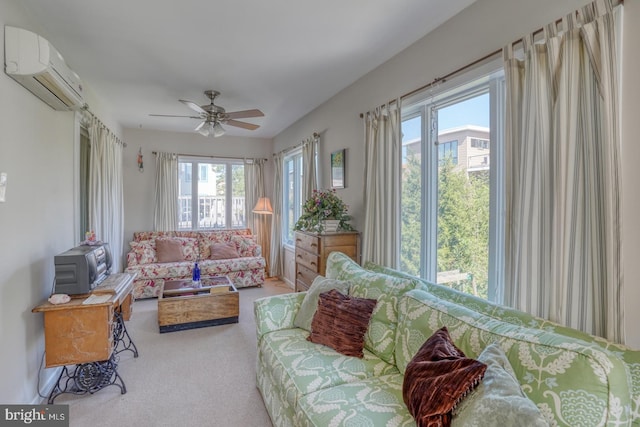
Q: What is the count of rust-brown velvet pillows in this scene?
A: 2